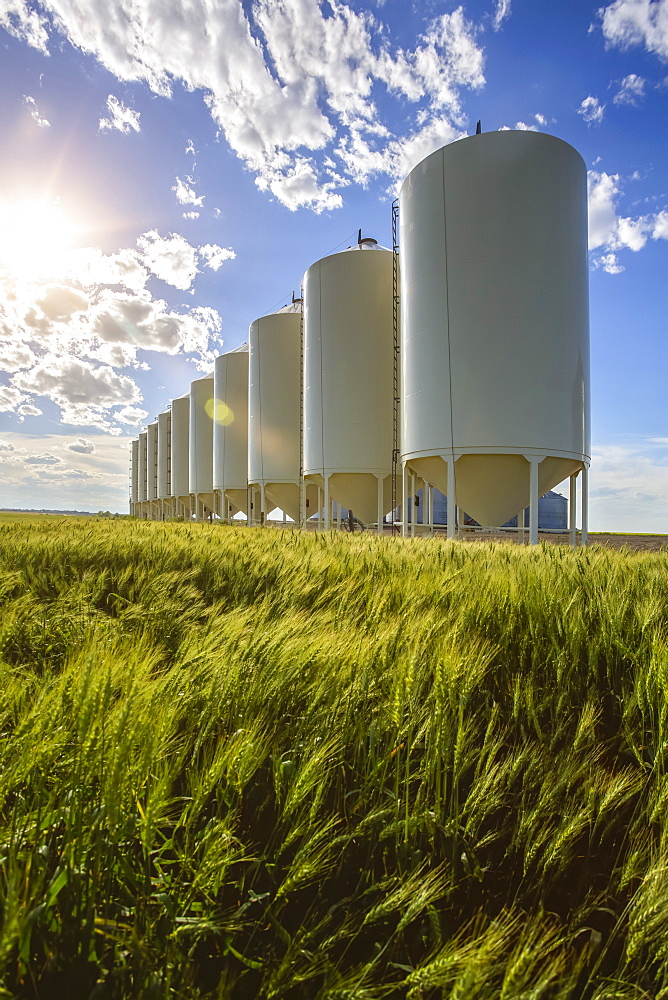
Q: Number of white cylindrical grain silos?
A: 10